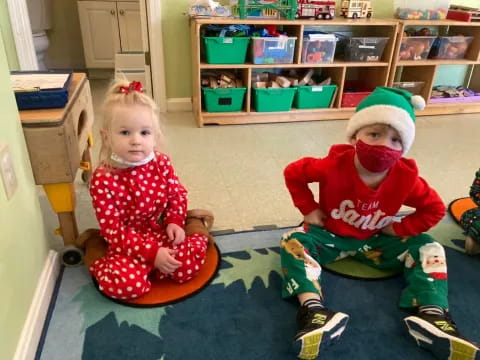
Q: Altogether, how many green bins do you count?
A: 4